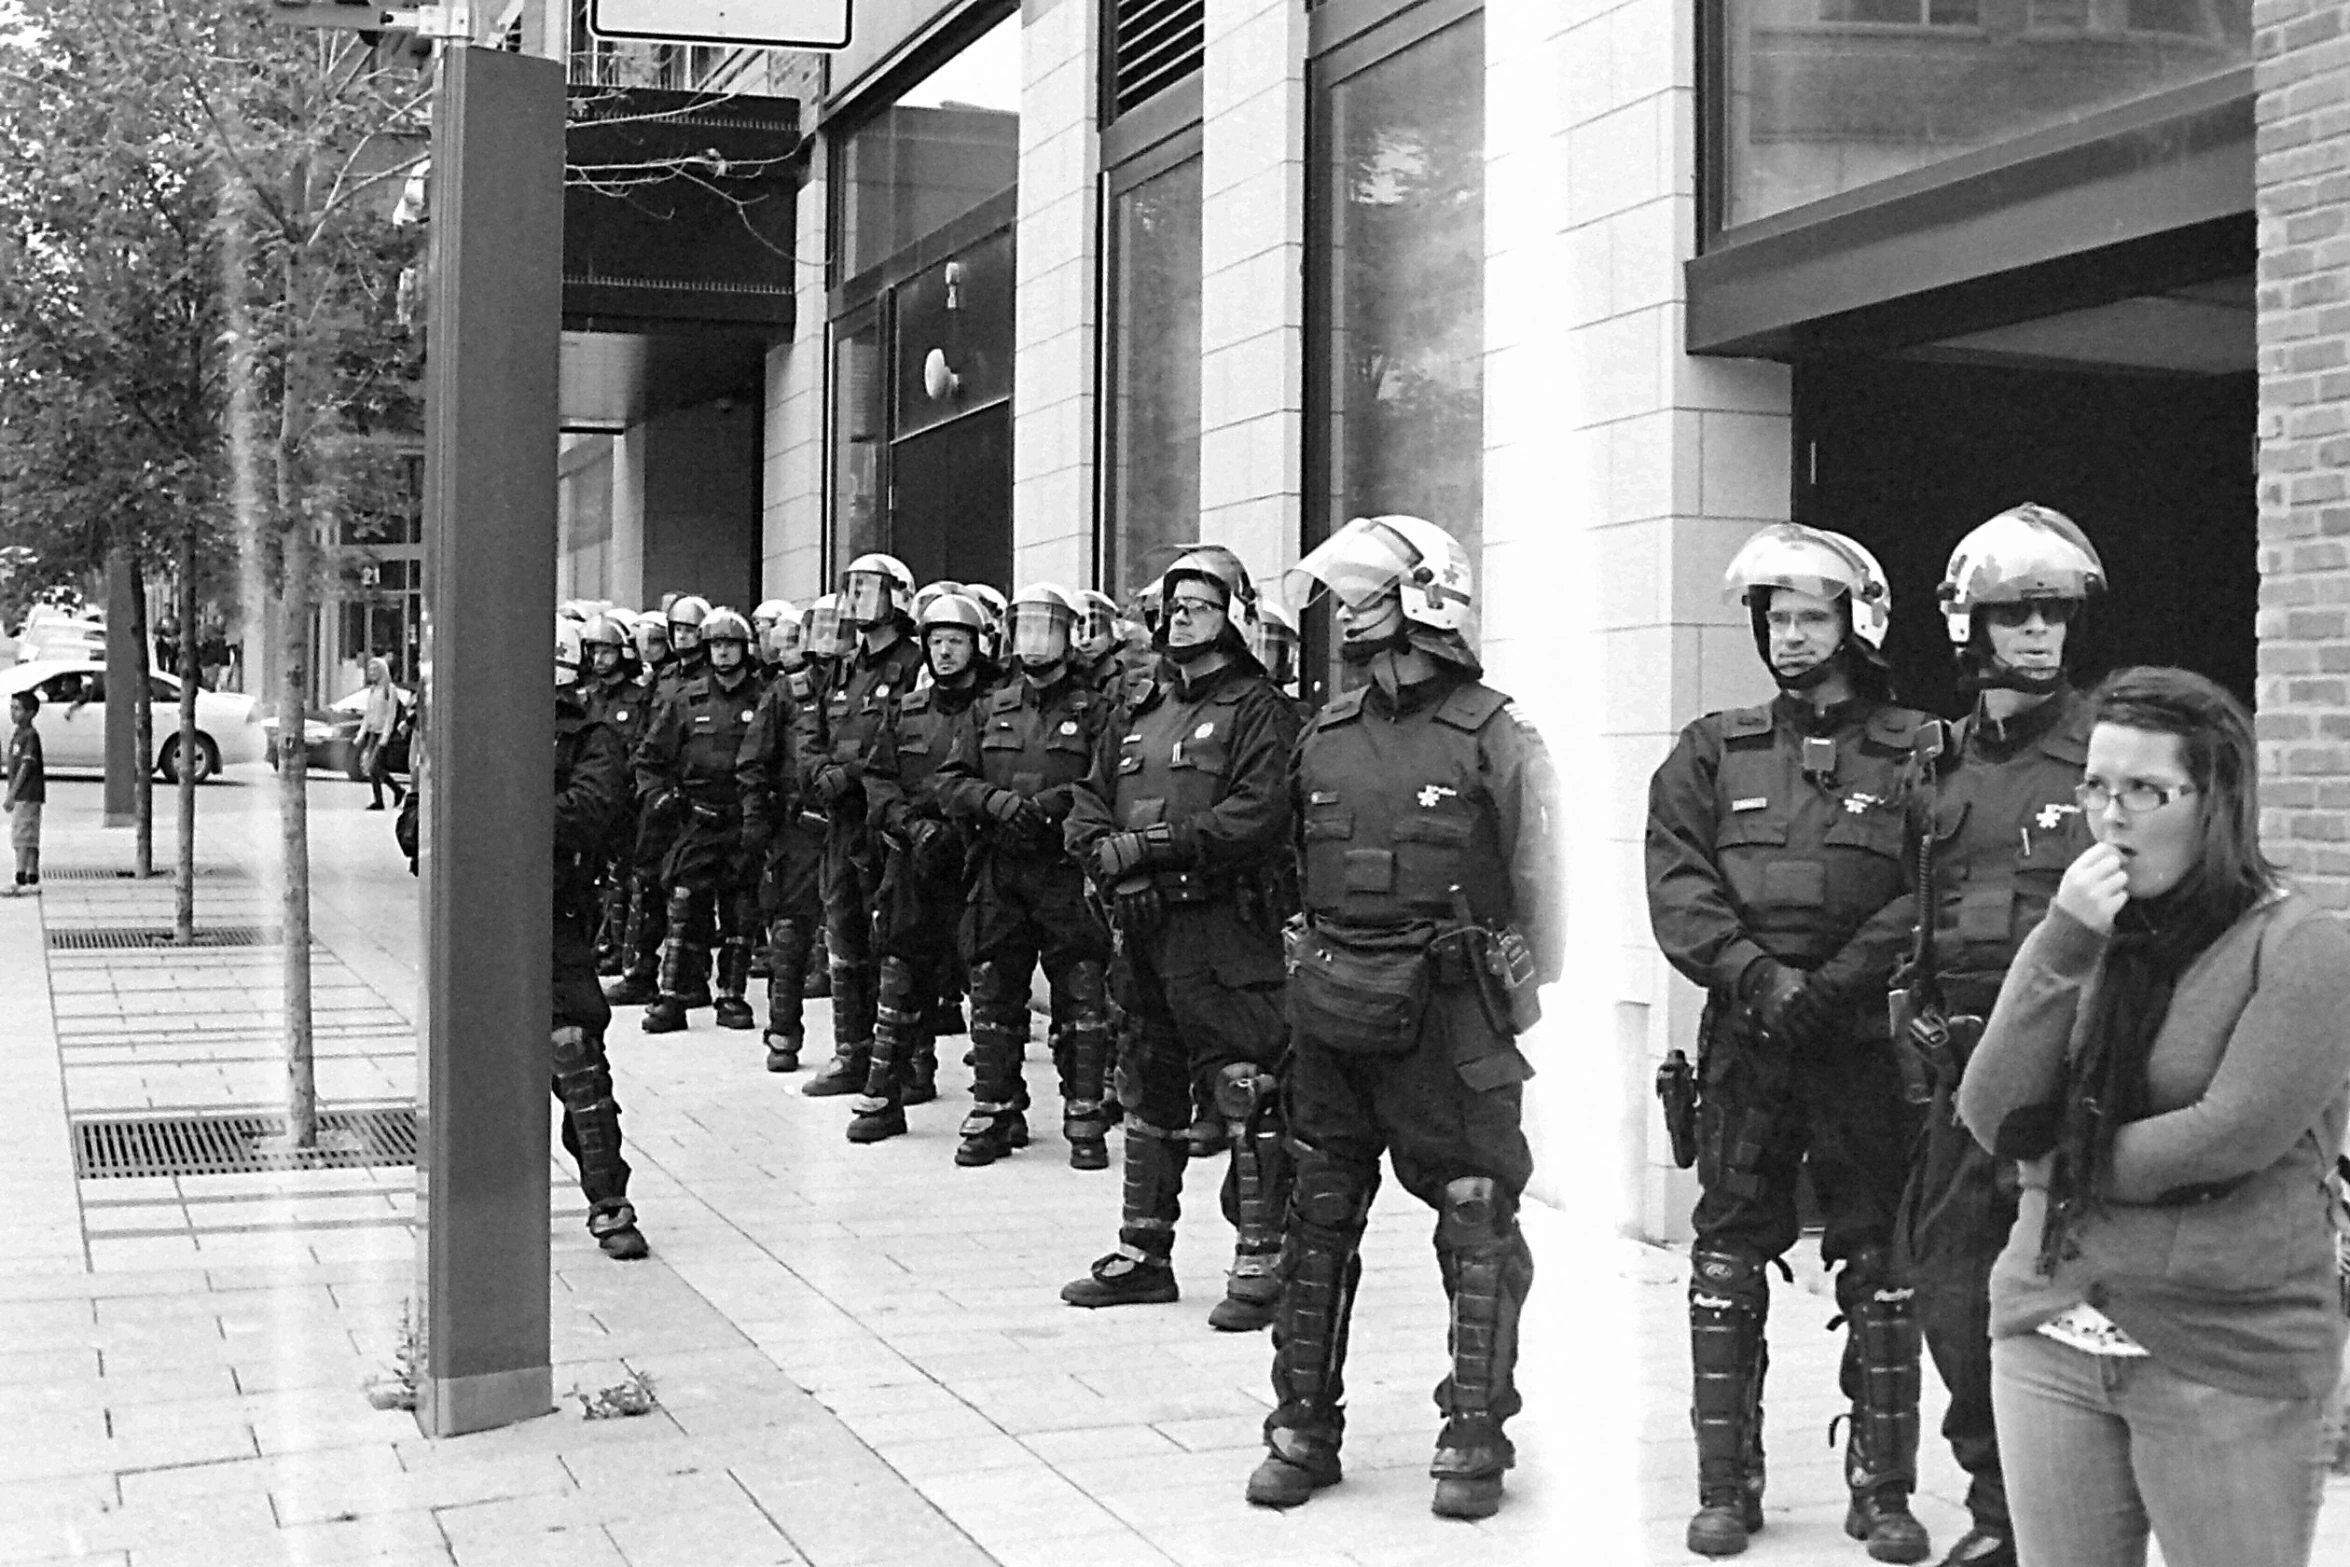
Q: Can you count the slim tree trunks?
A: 3